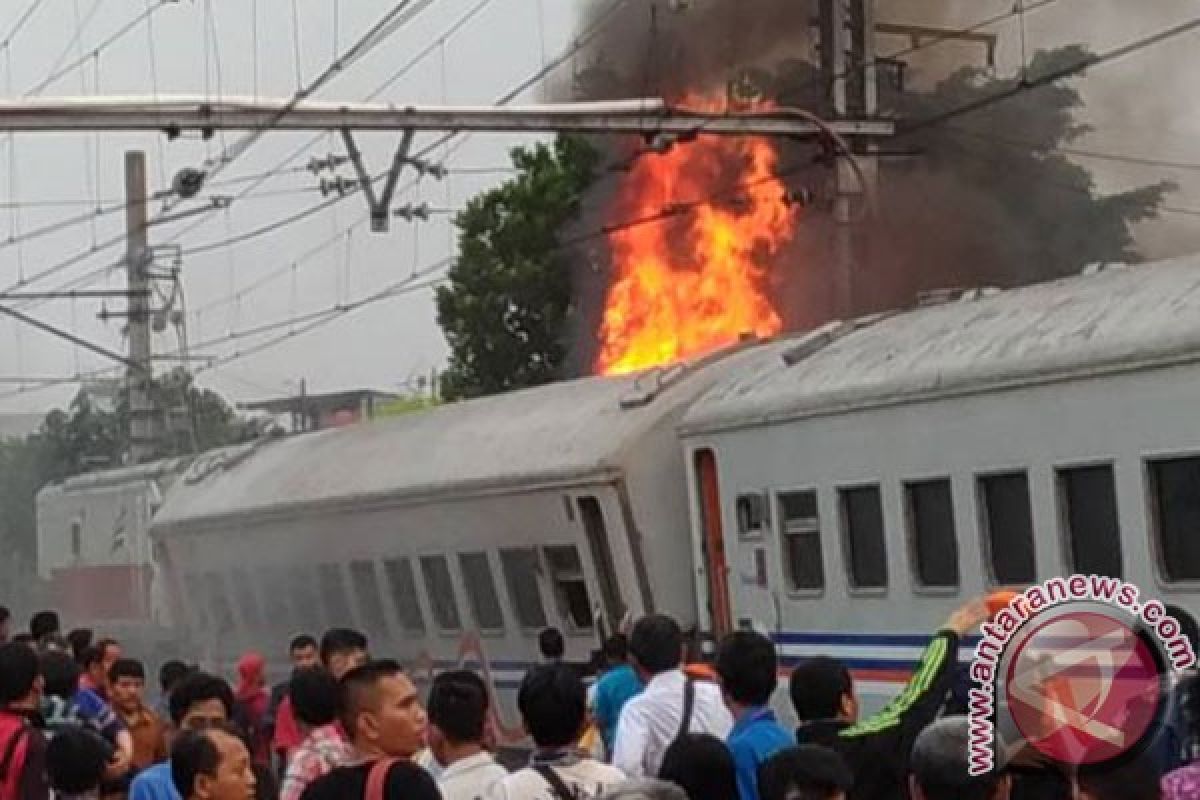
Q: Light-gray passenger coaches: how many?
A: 2